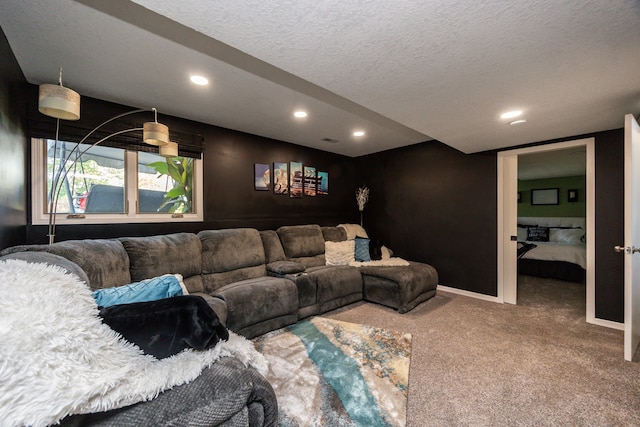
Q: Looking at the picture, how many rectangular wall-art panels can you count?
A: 5